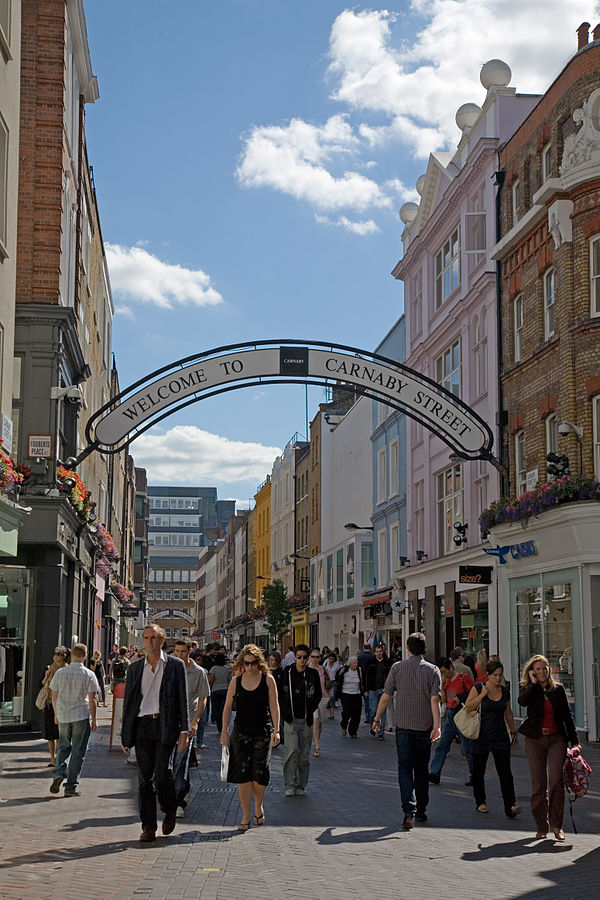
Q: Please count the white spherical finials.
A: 4